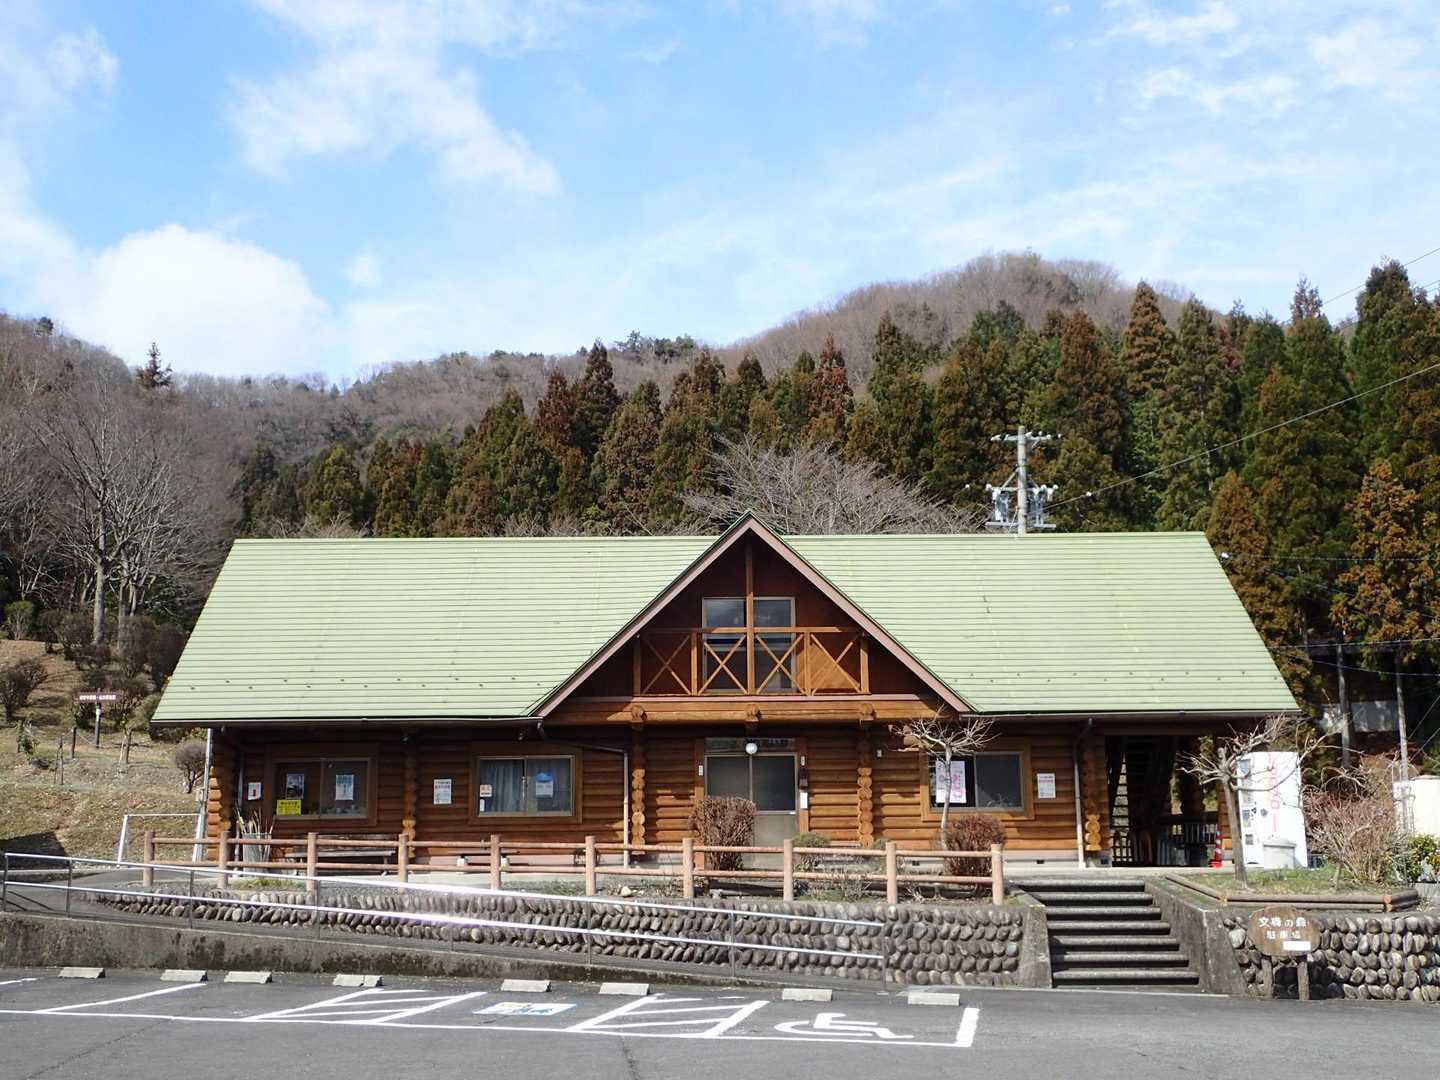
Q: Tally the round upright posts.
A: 10